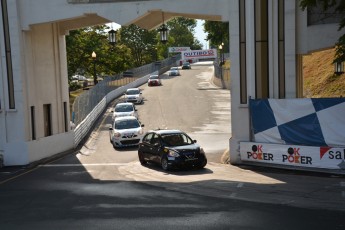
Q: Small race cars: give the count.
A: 7